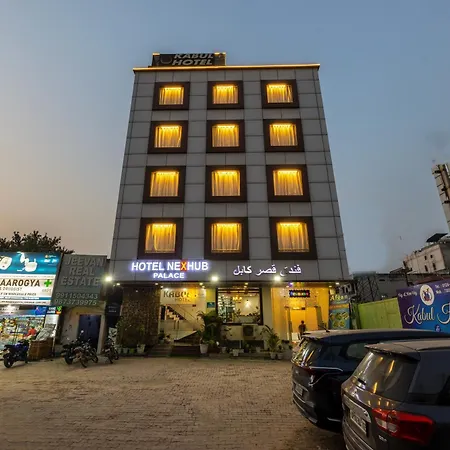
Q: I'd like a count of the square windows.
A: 12